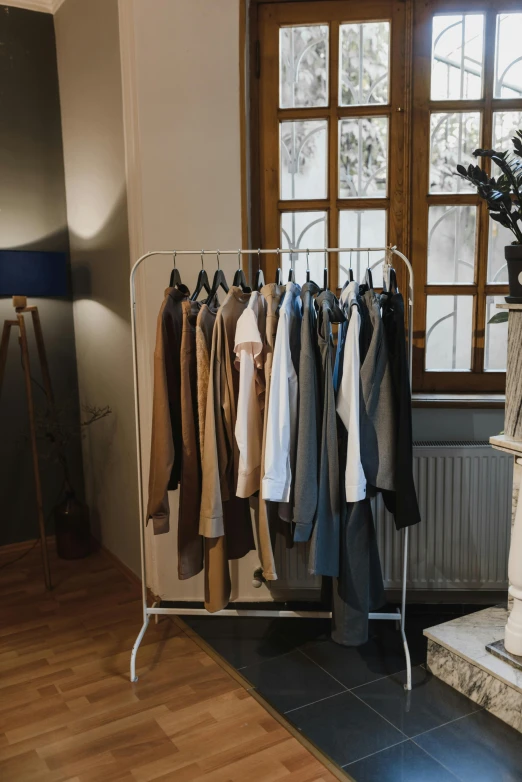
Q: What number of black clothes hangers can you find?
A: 12